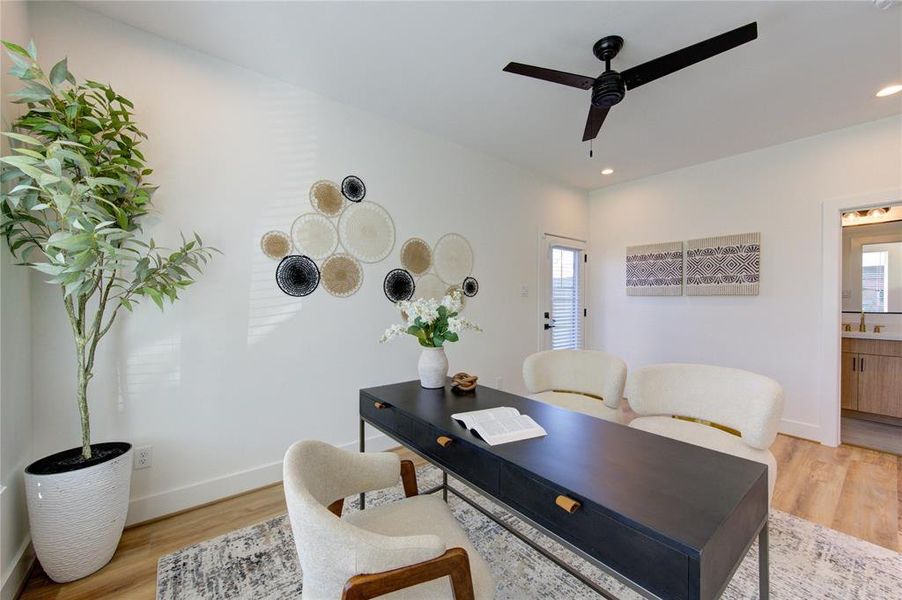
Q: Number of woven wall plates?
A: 14